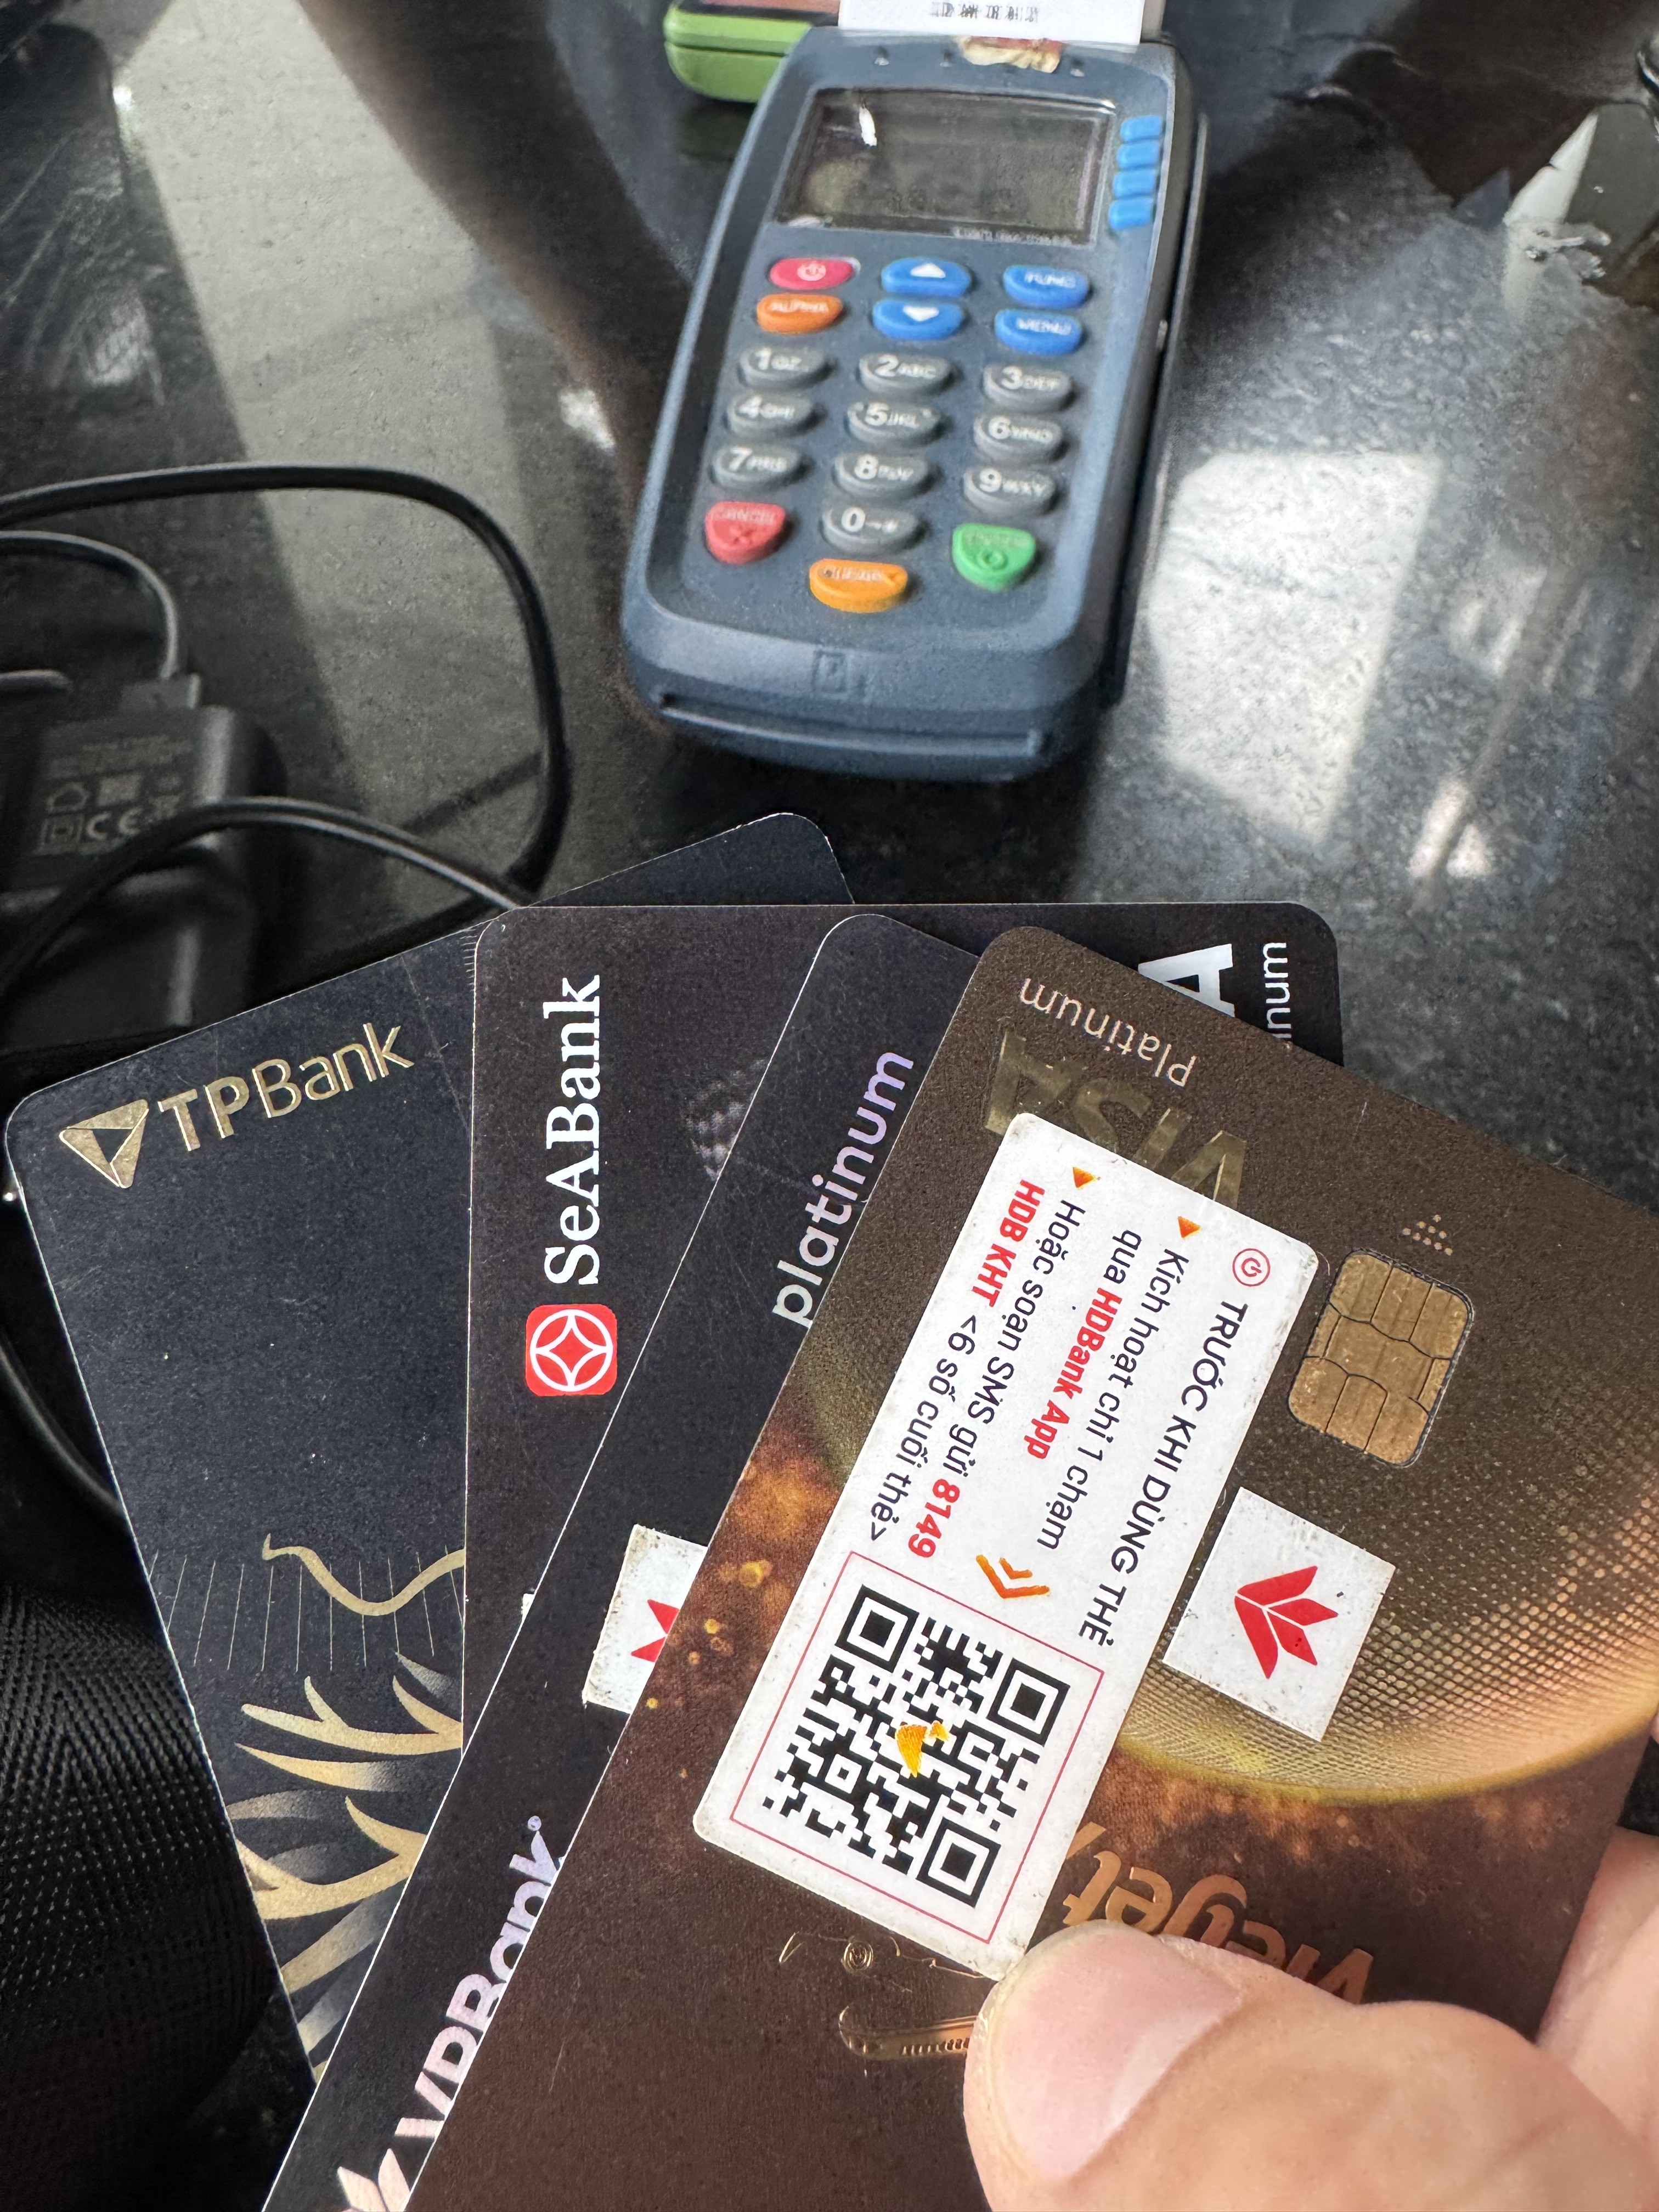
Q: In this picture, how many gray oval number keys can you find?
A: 10